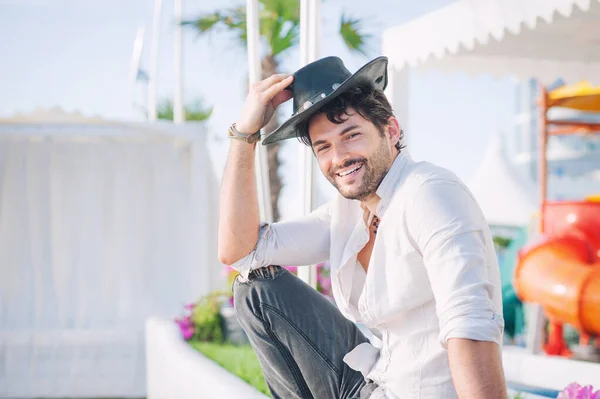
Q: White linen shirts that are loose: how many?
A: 1